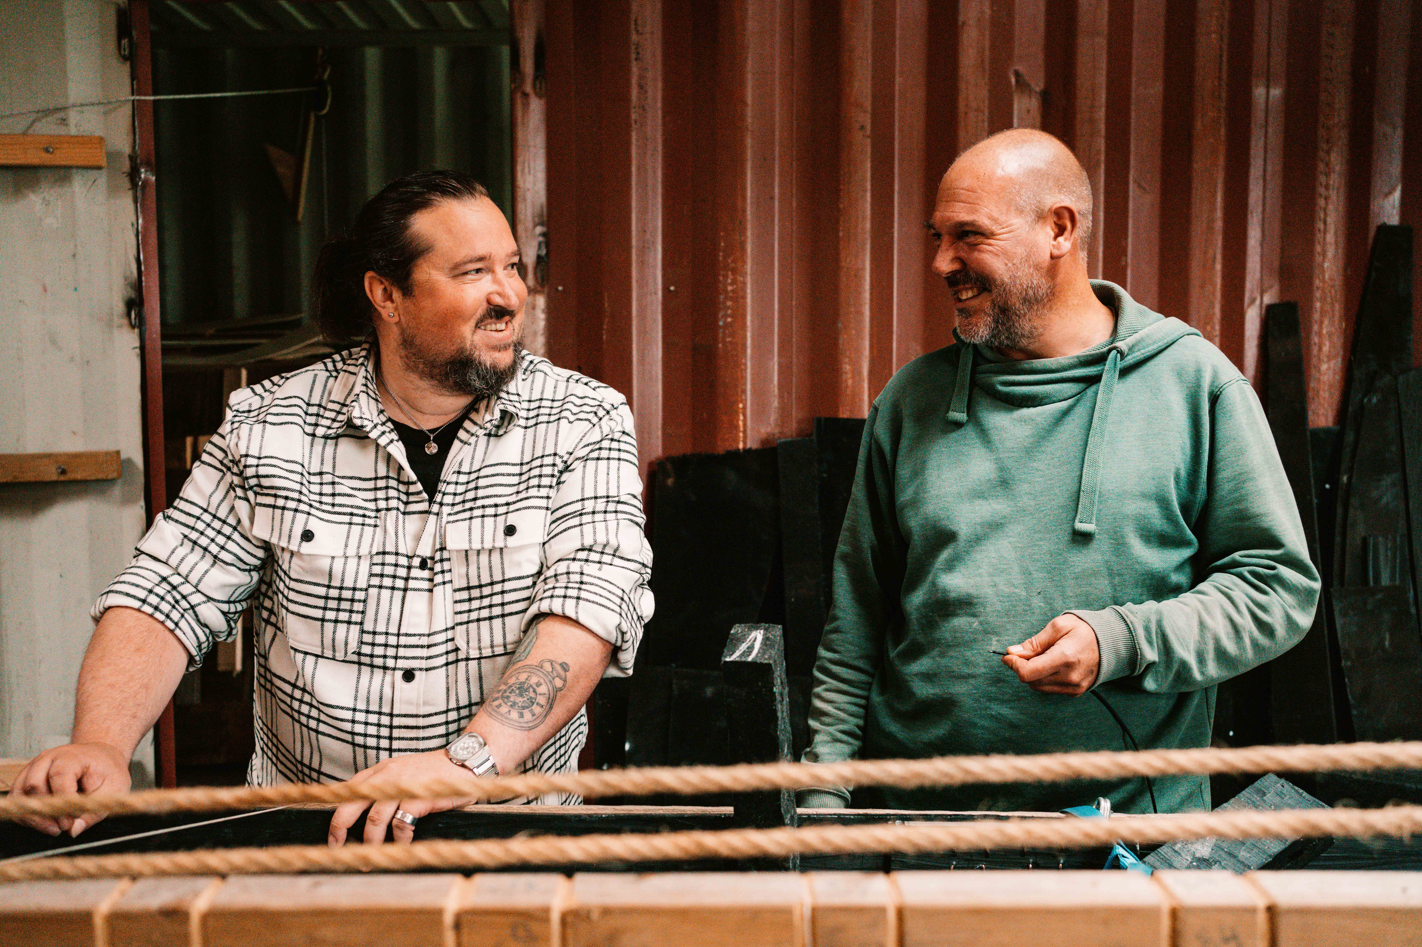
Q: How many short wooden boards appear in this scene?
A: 2